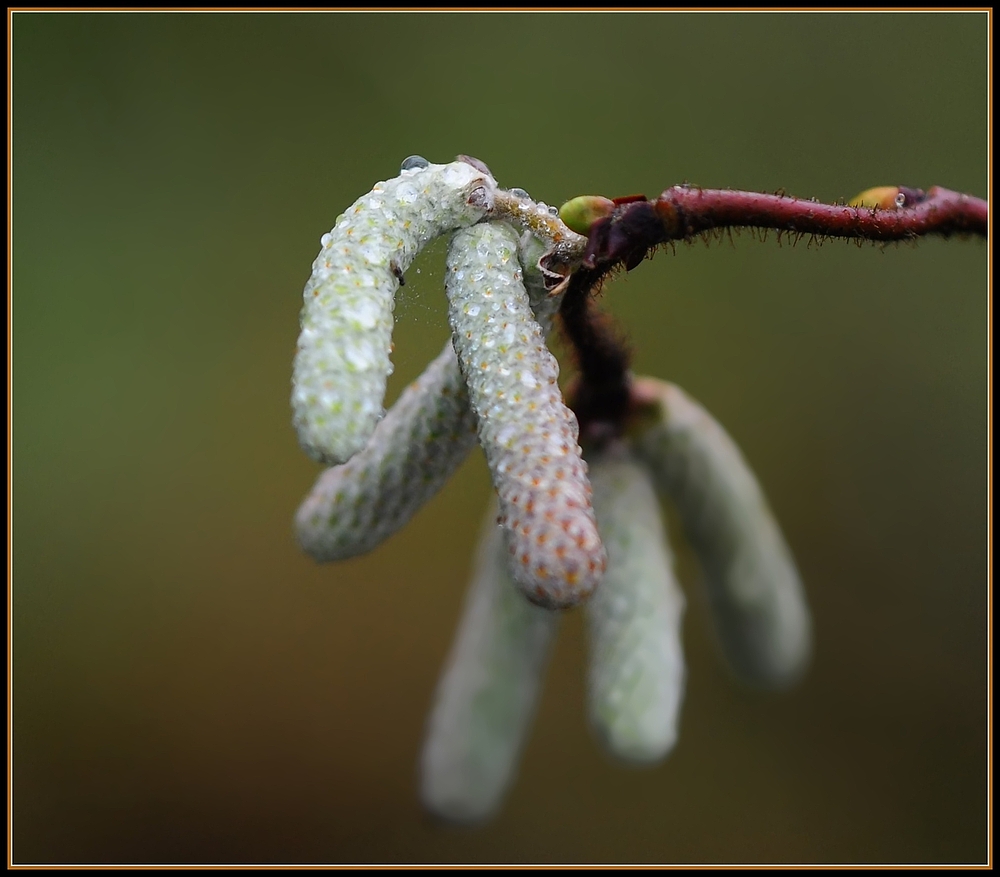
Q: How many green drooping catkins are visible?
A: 6